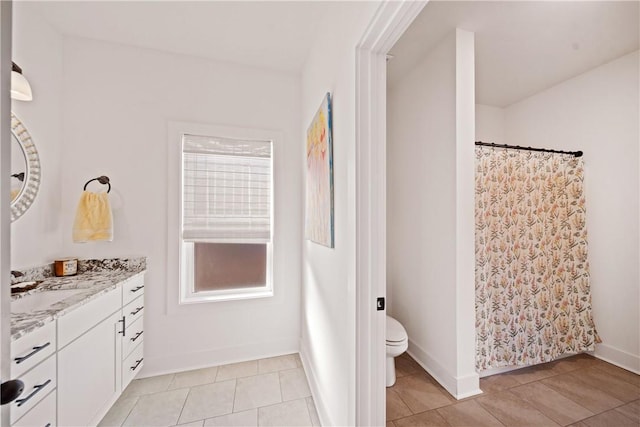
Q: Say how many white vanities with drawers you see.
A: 1